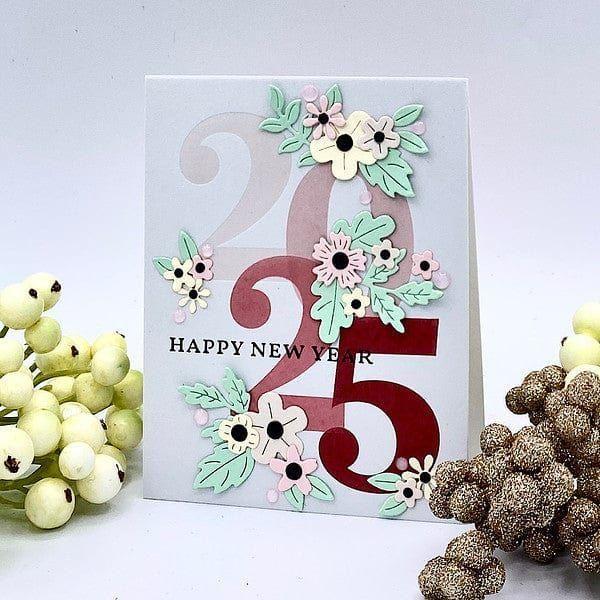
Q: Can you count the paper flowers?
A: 15